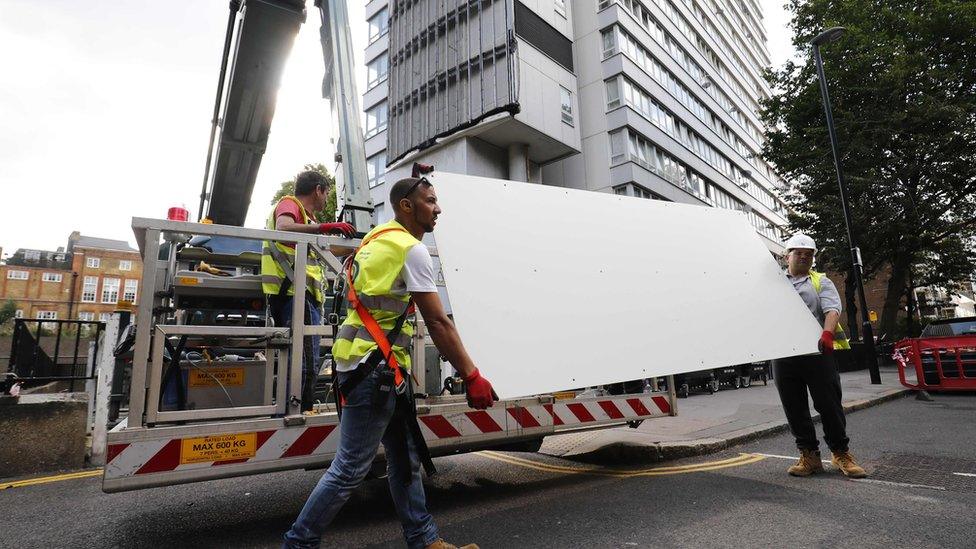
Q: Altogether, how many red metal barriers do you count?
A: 1